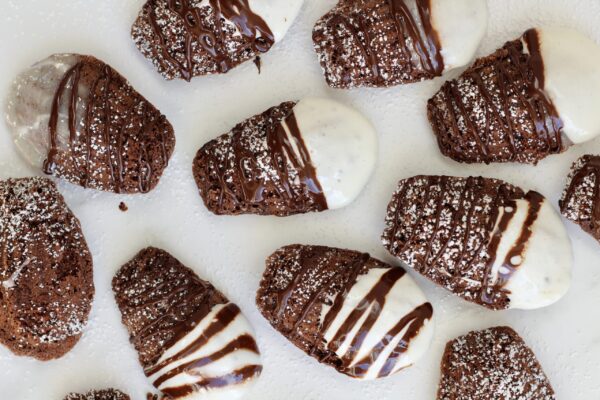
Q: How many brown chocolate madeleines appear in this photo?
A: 12